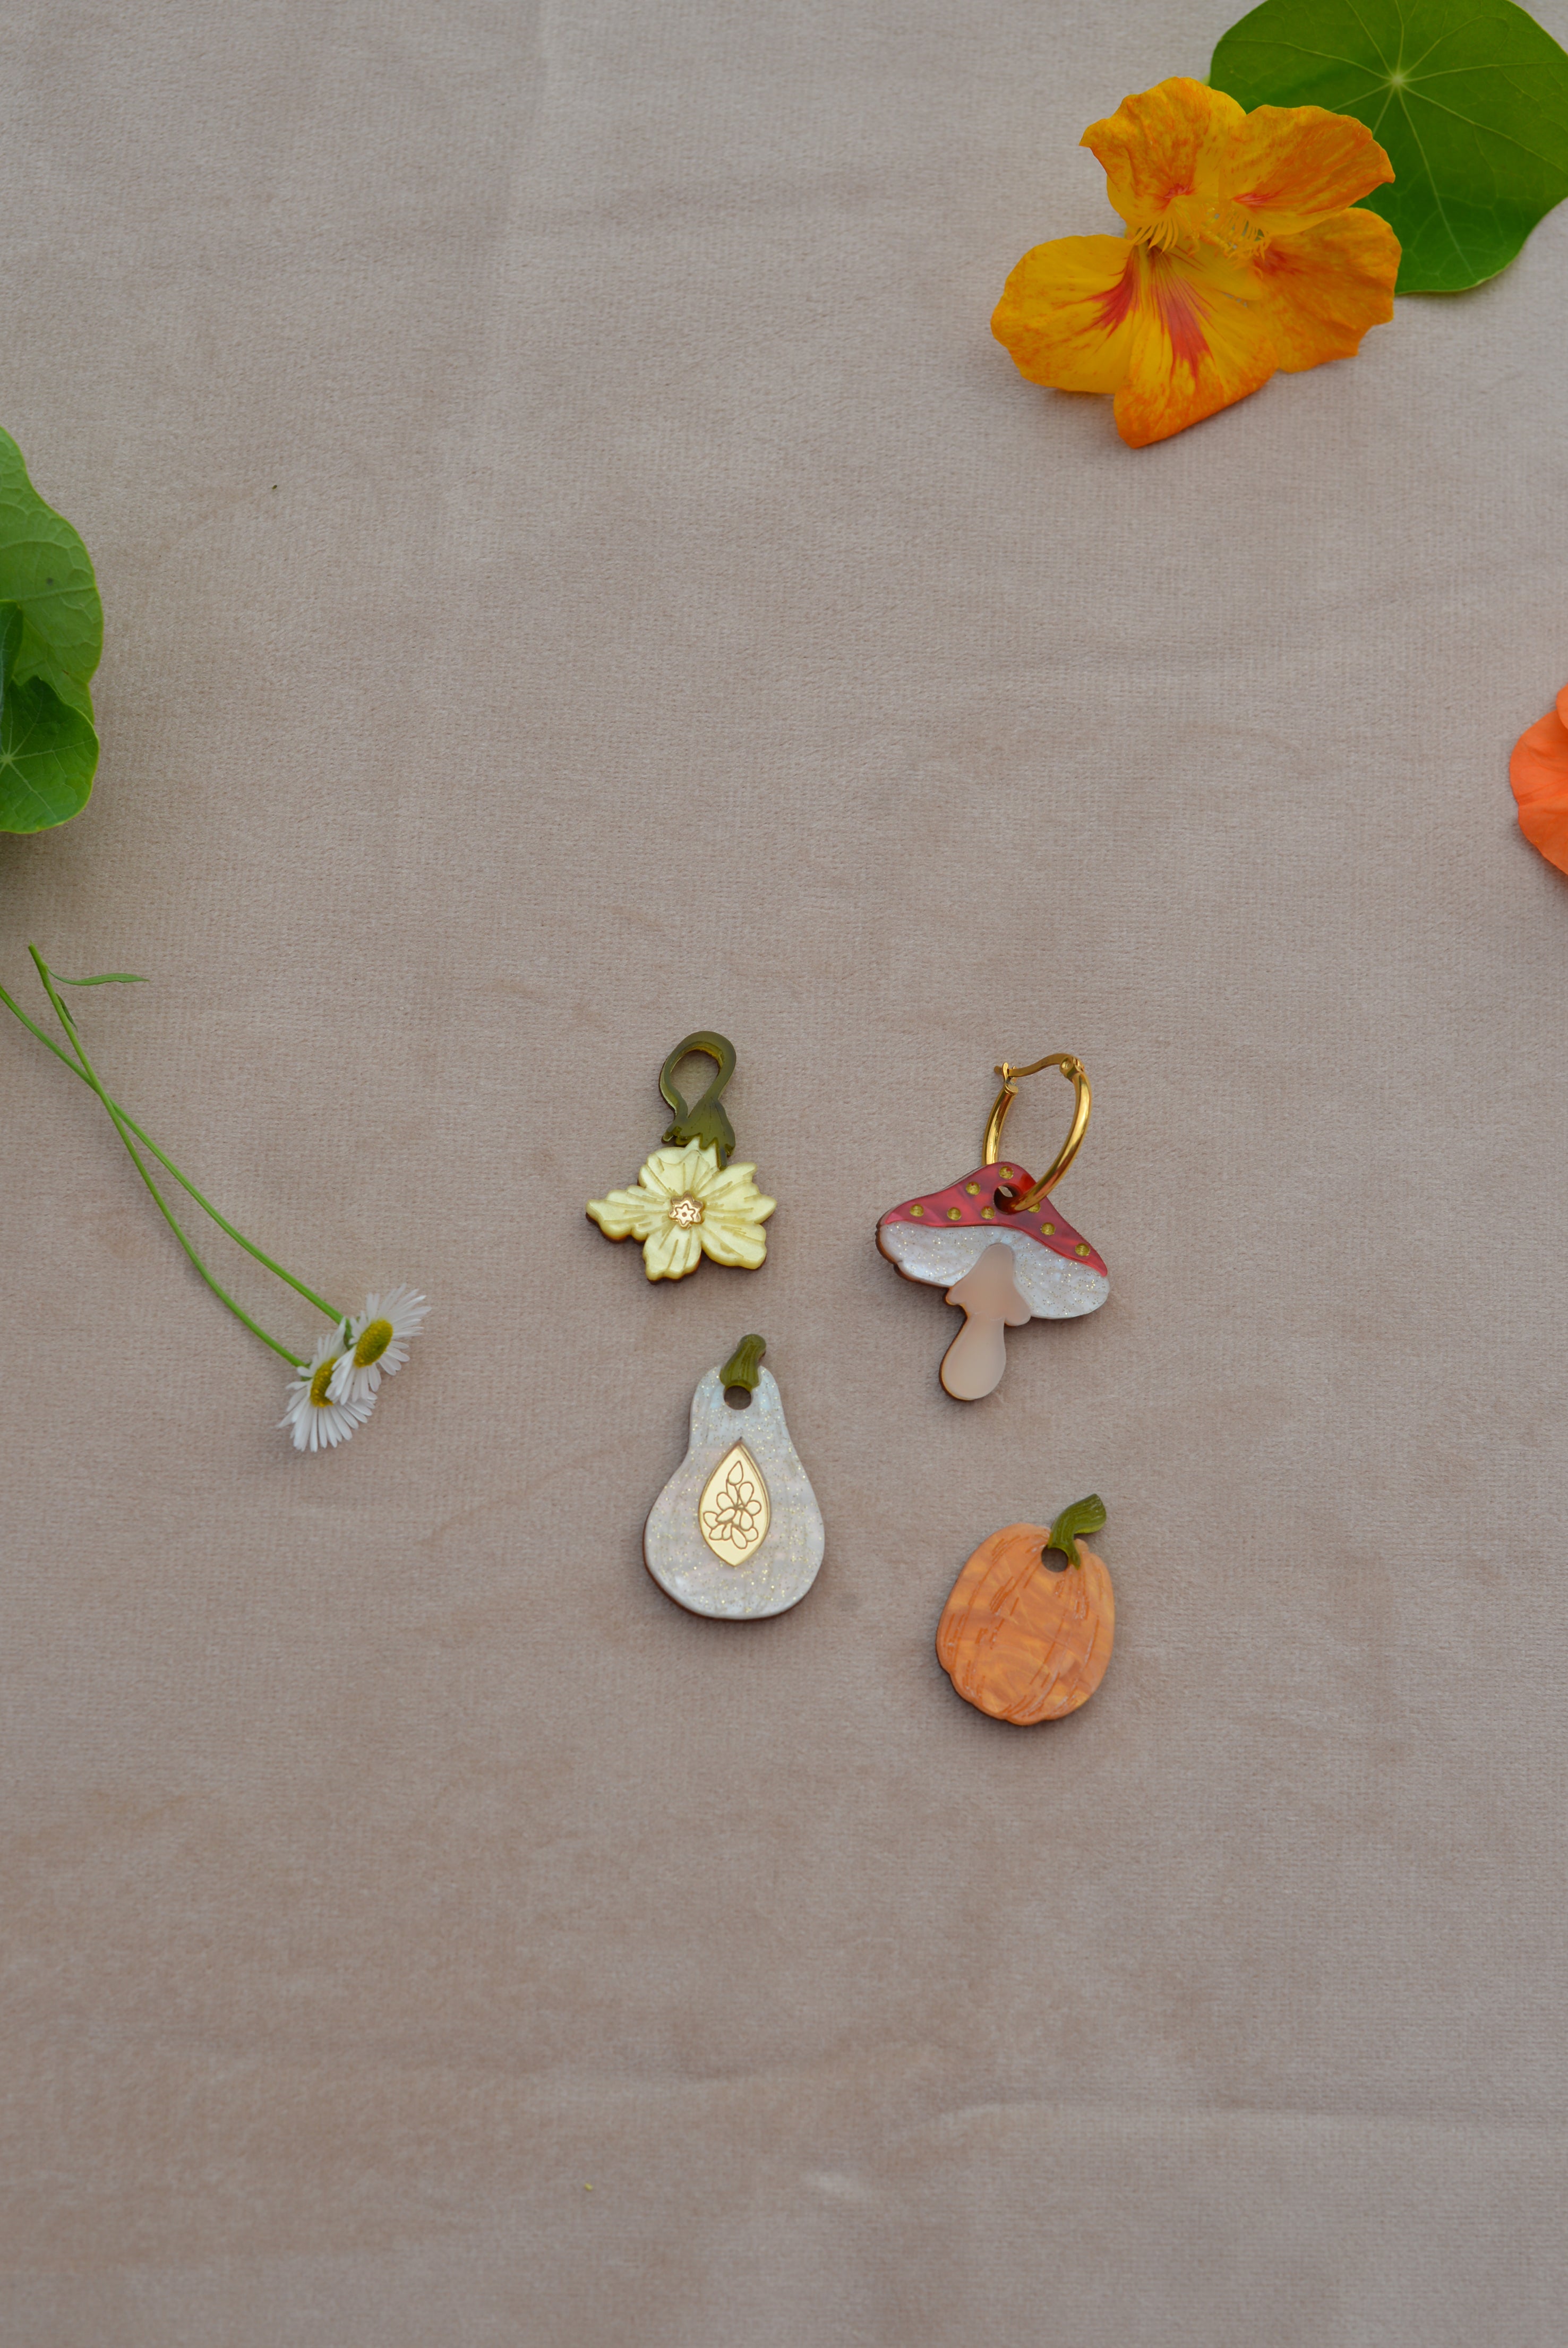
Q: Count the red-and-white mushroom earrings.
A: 1